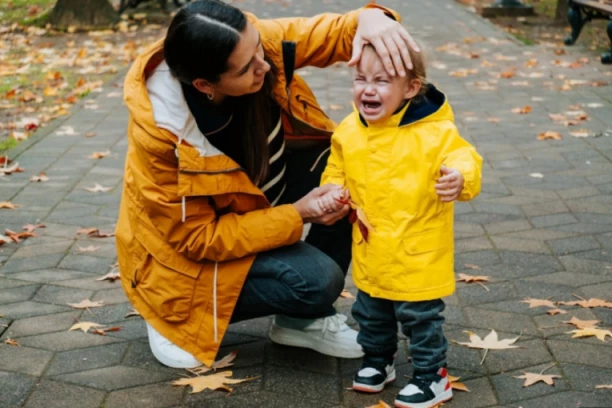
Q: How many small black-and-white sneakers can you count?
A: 2